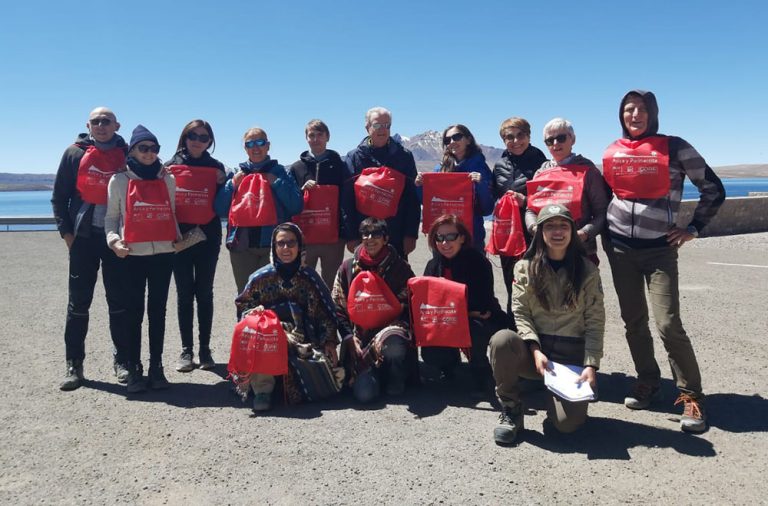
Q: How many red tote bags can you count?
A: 13